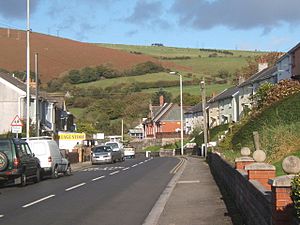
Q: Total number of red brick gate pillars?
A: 3